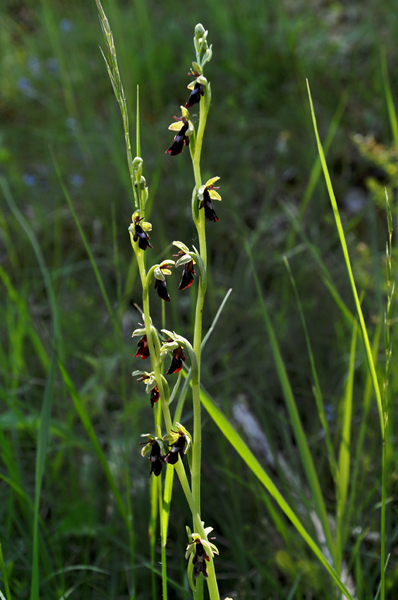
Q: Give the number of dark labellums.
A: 12